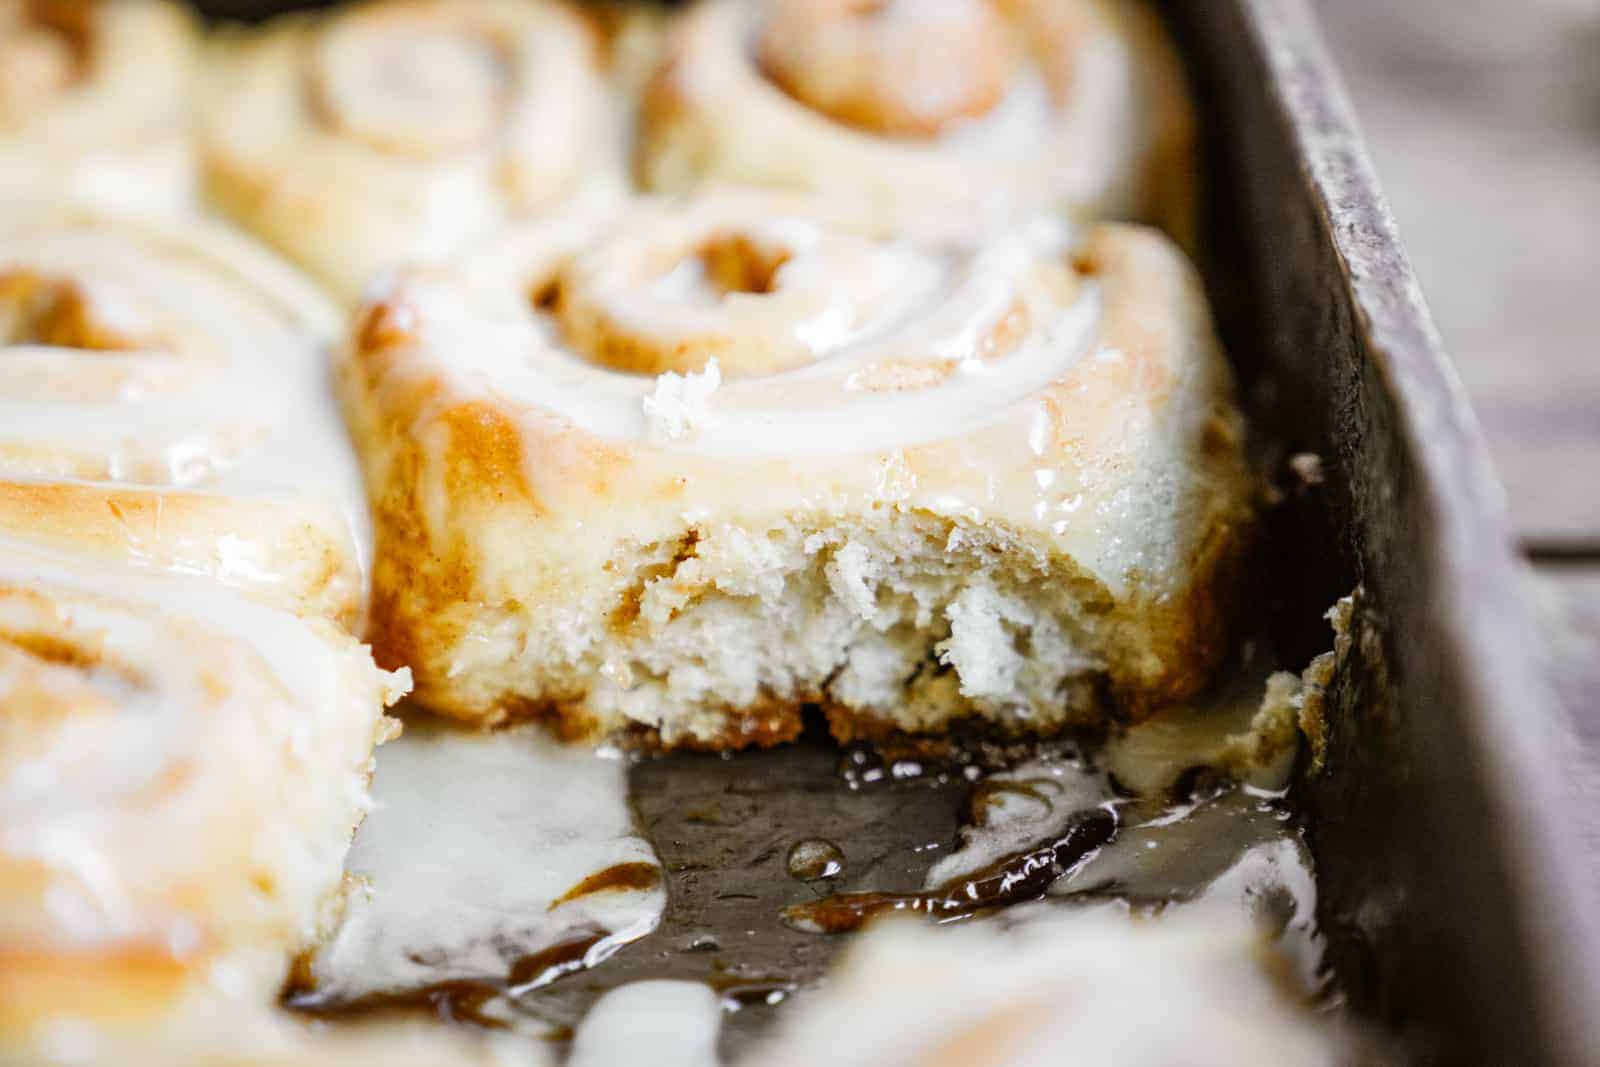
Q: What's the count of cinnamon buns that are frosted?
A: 7